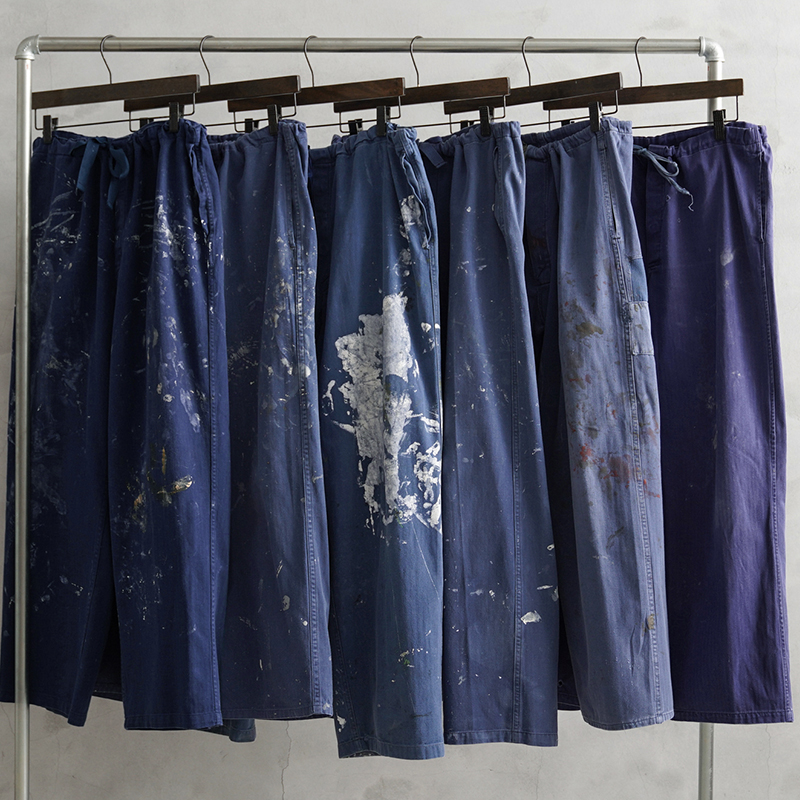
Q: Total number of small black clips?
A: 12